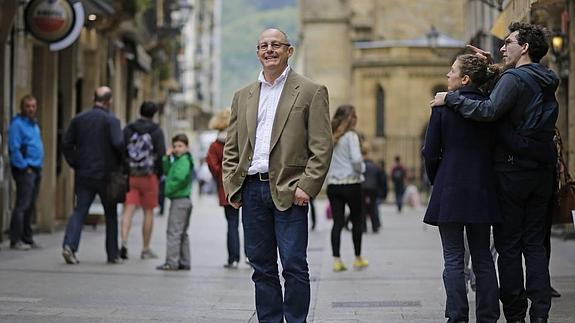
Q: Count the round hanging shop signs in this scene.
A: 1